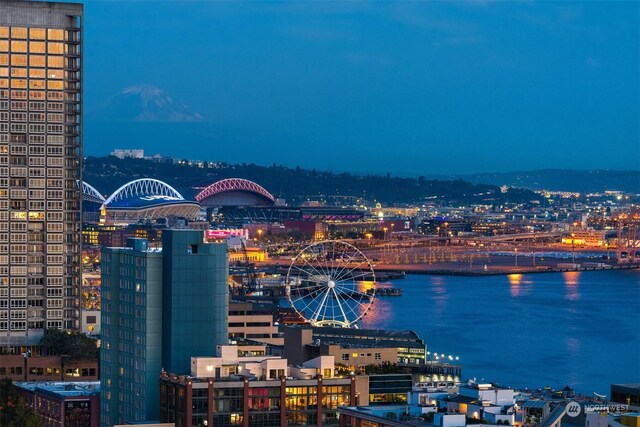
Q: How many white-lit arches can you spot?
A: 2